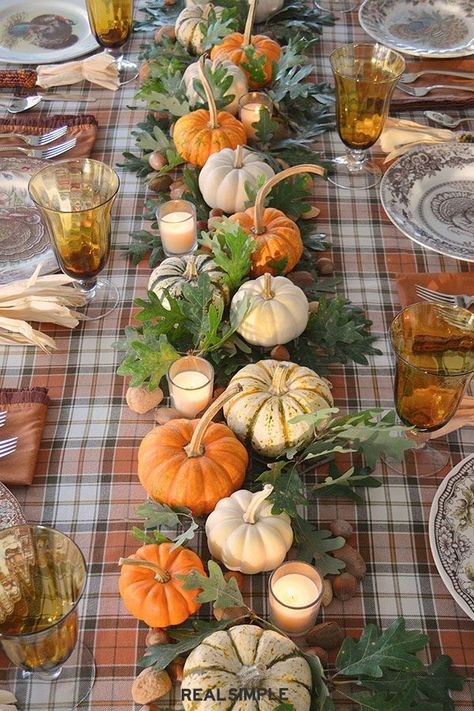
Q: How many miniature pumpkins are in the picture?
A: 14